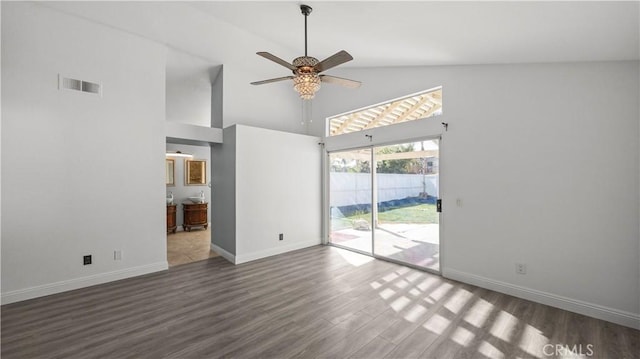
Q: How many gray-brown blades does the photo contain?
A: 4